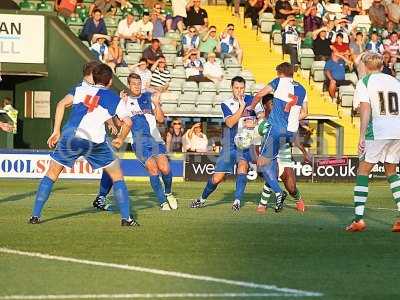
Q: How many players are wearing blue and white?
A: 5